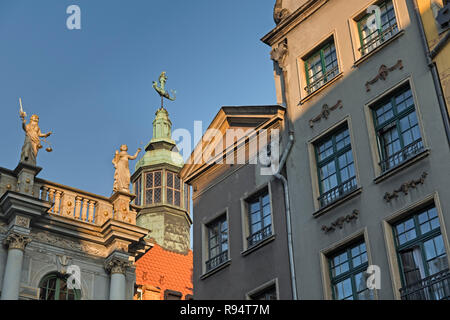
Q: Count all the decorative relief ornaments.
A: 4